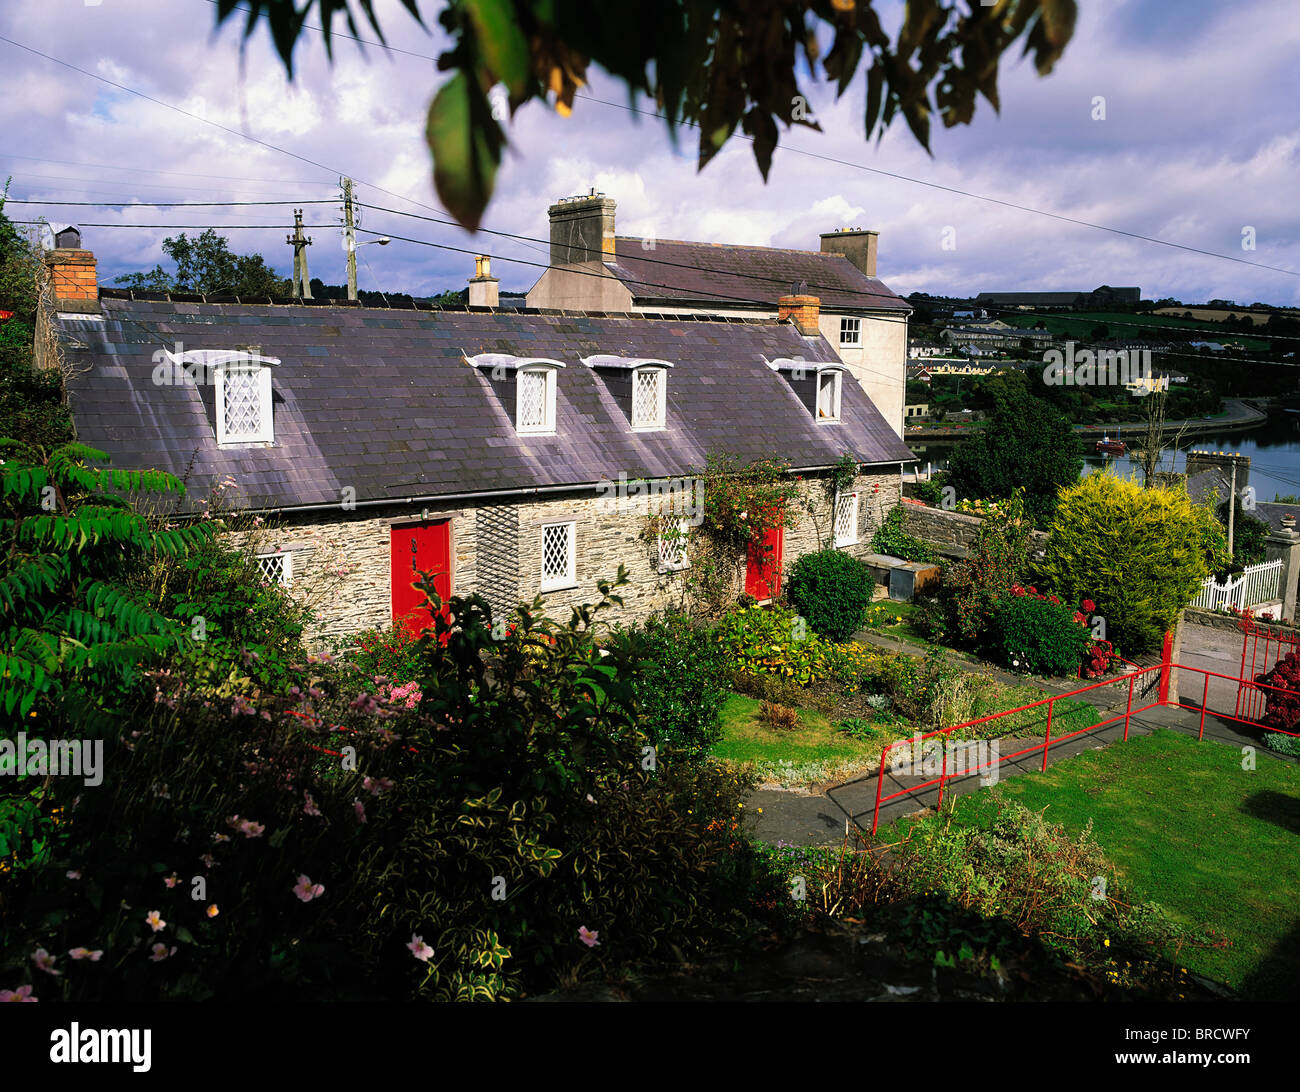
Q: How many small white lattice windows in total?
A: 7